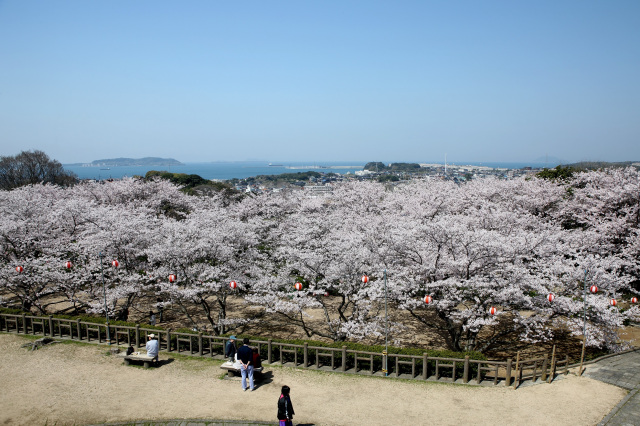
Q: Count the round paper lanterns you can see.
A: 13